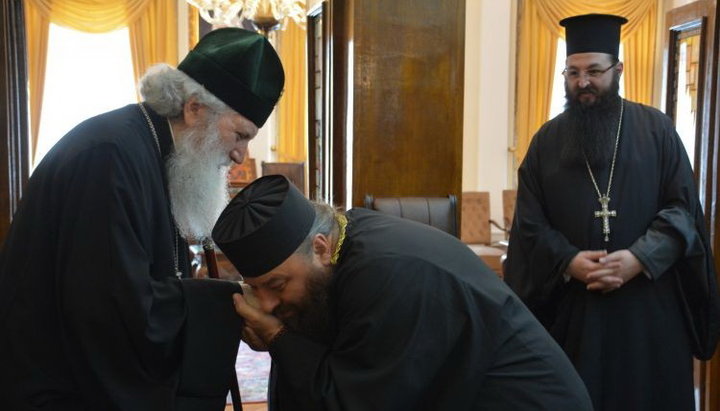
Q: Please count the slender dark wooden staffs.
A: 1